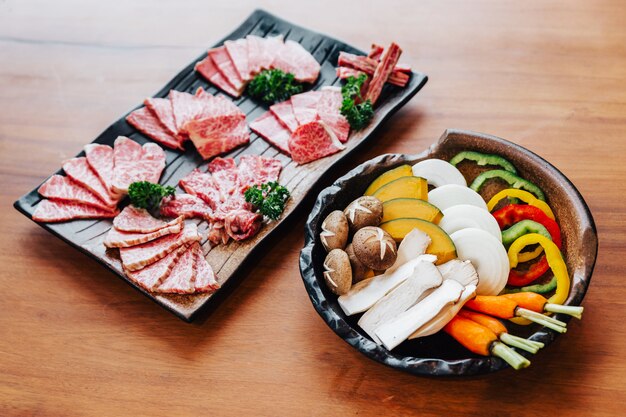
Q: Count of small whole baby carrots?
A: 4